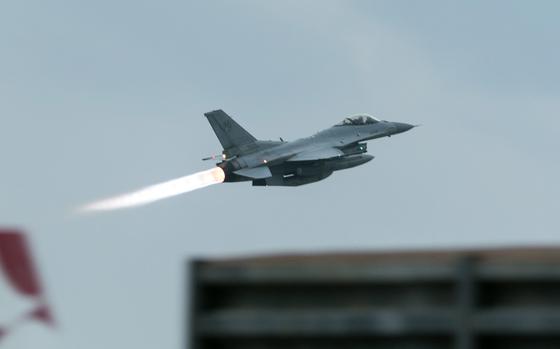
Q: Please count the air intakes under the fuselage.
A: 1